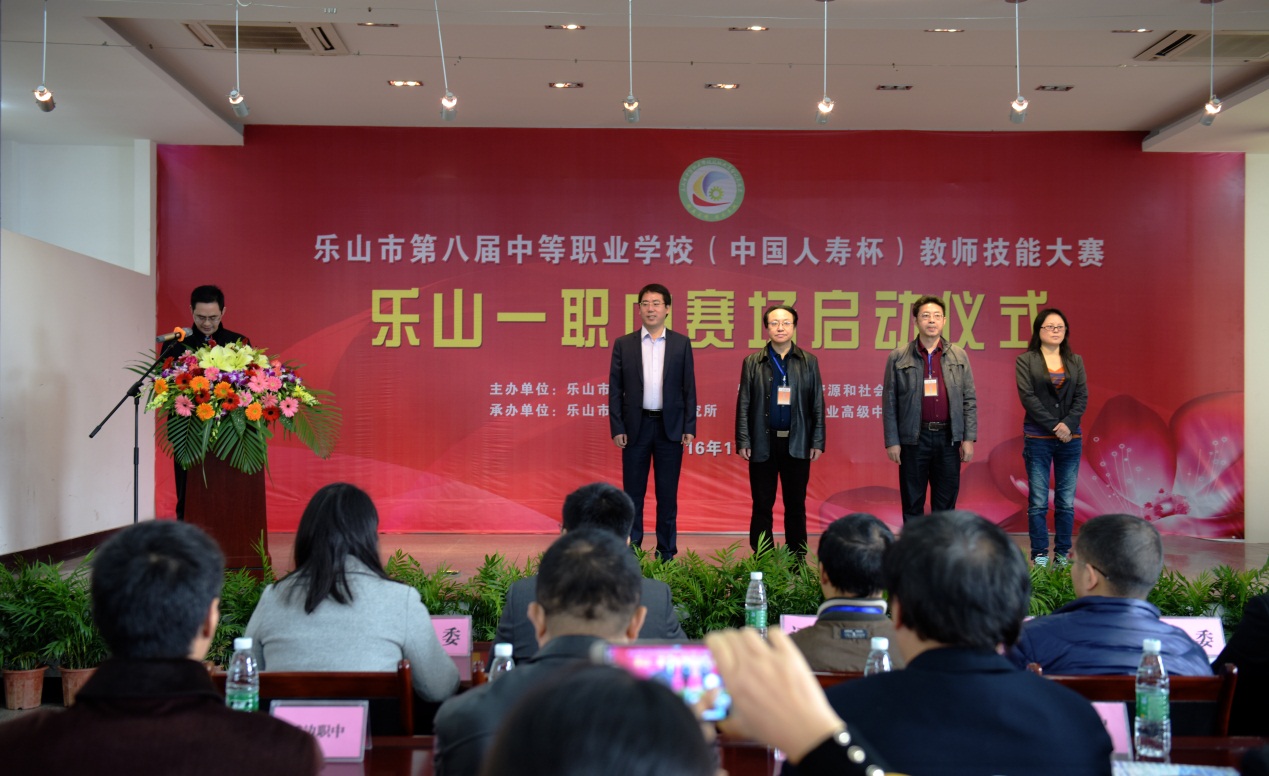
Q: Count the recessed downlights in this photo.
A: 10